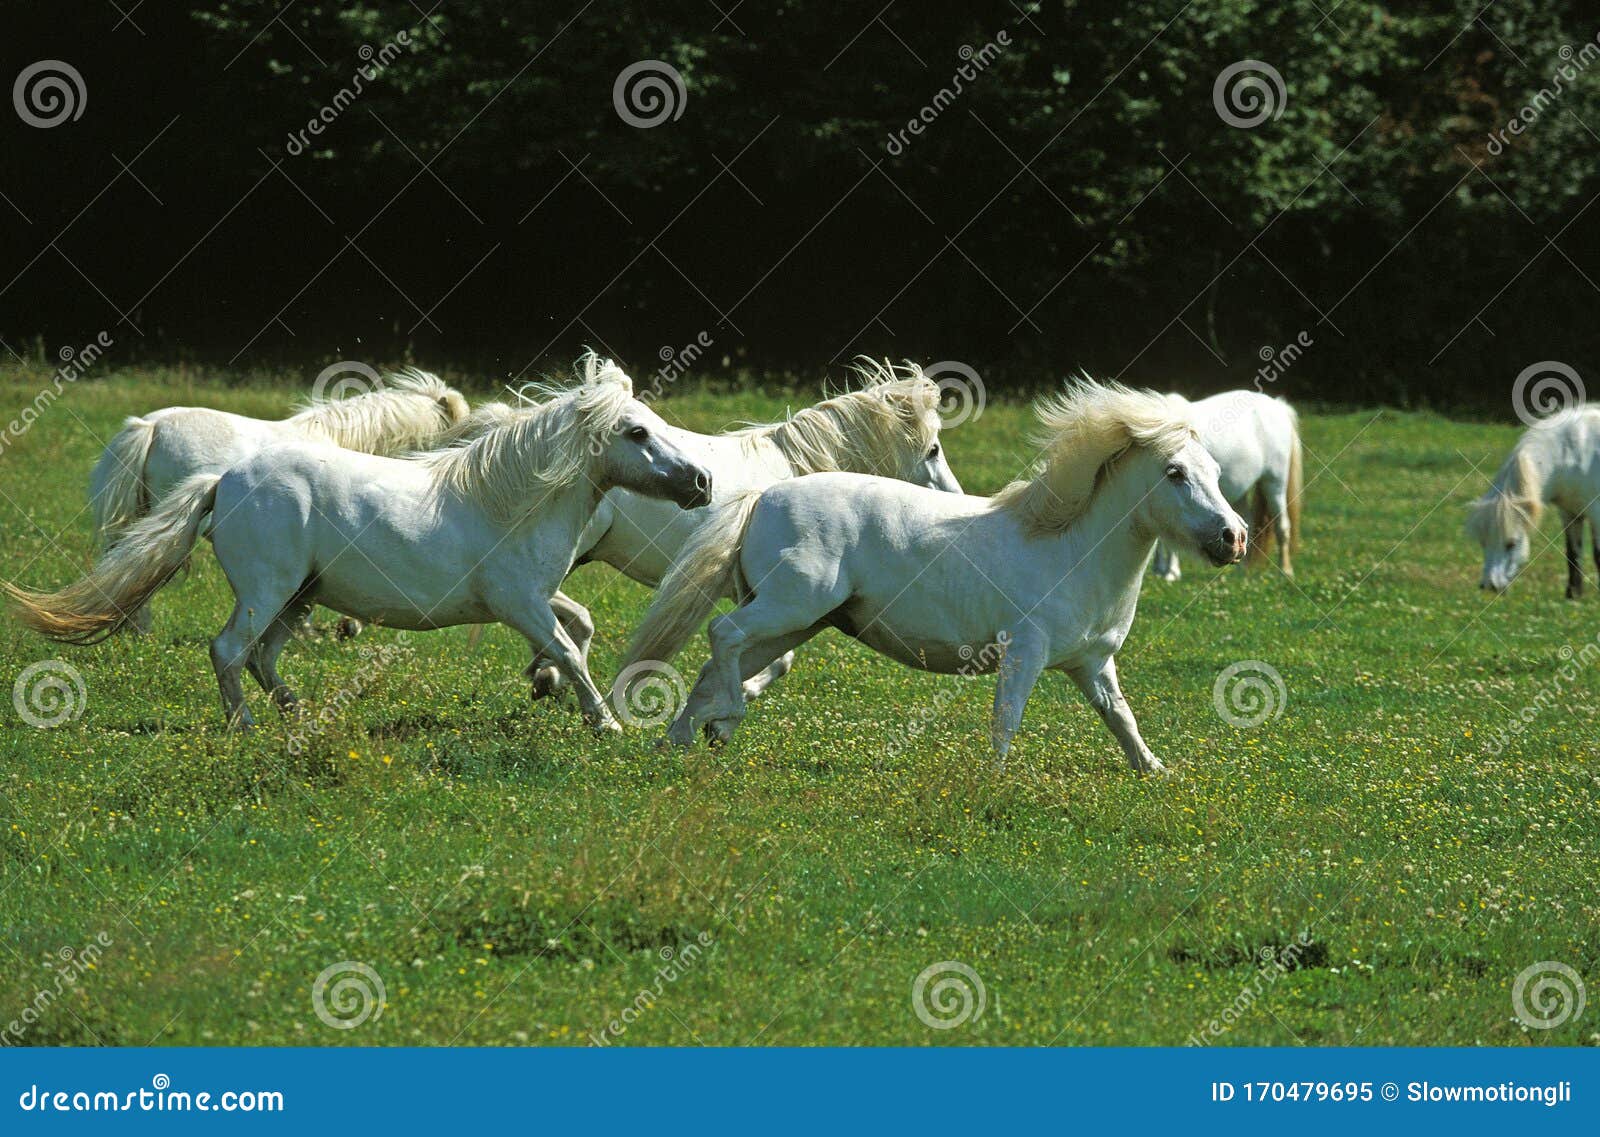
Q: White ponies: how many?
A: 6